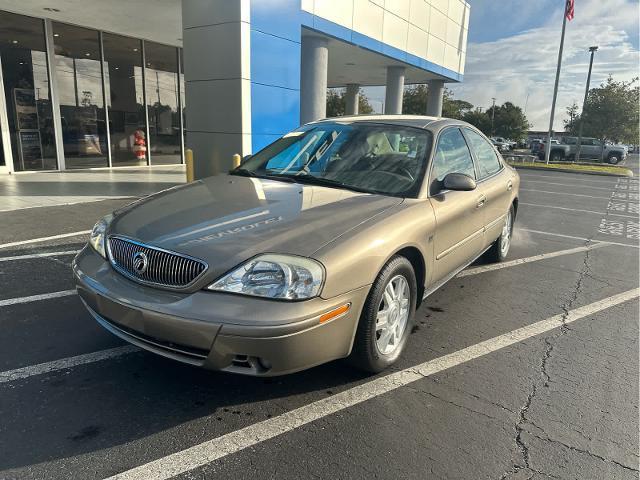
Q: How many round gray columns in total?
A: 4